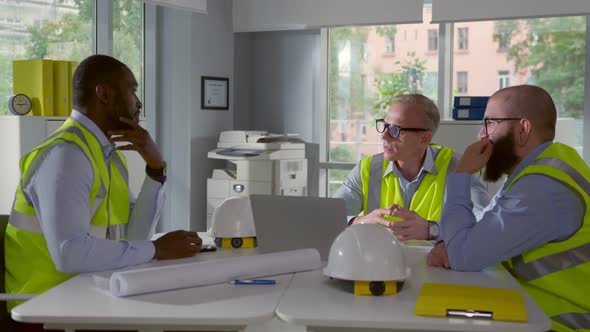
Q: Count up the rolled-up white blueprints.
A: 1